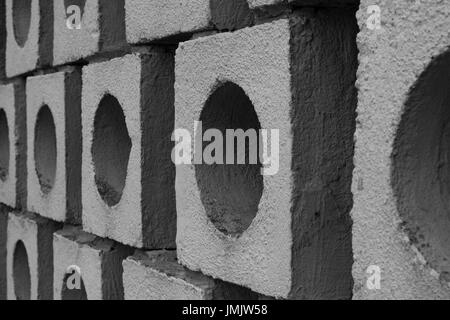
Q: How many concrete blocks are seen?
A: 12